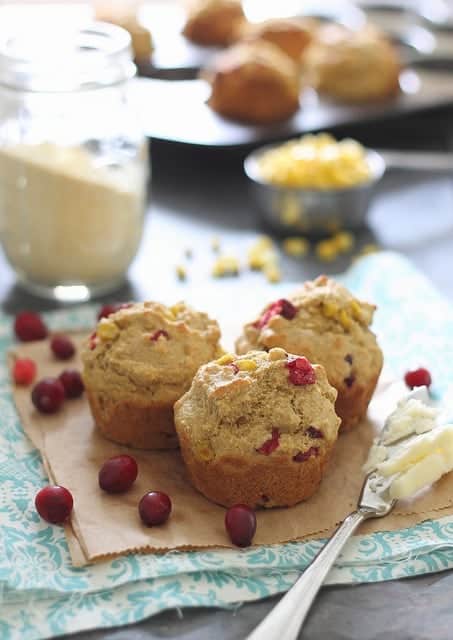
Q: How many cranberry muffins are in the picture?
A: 3